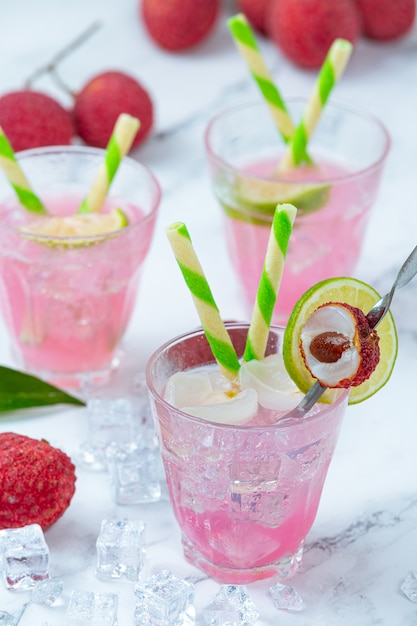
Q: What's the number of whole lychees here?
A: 7